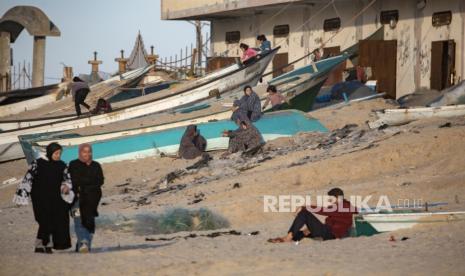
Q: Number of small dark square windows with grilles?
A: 5